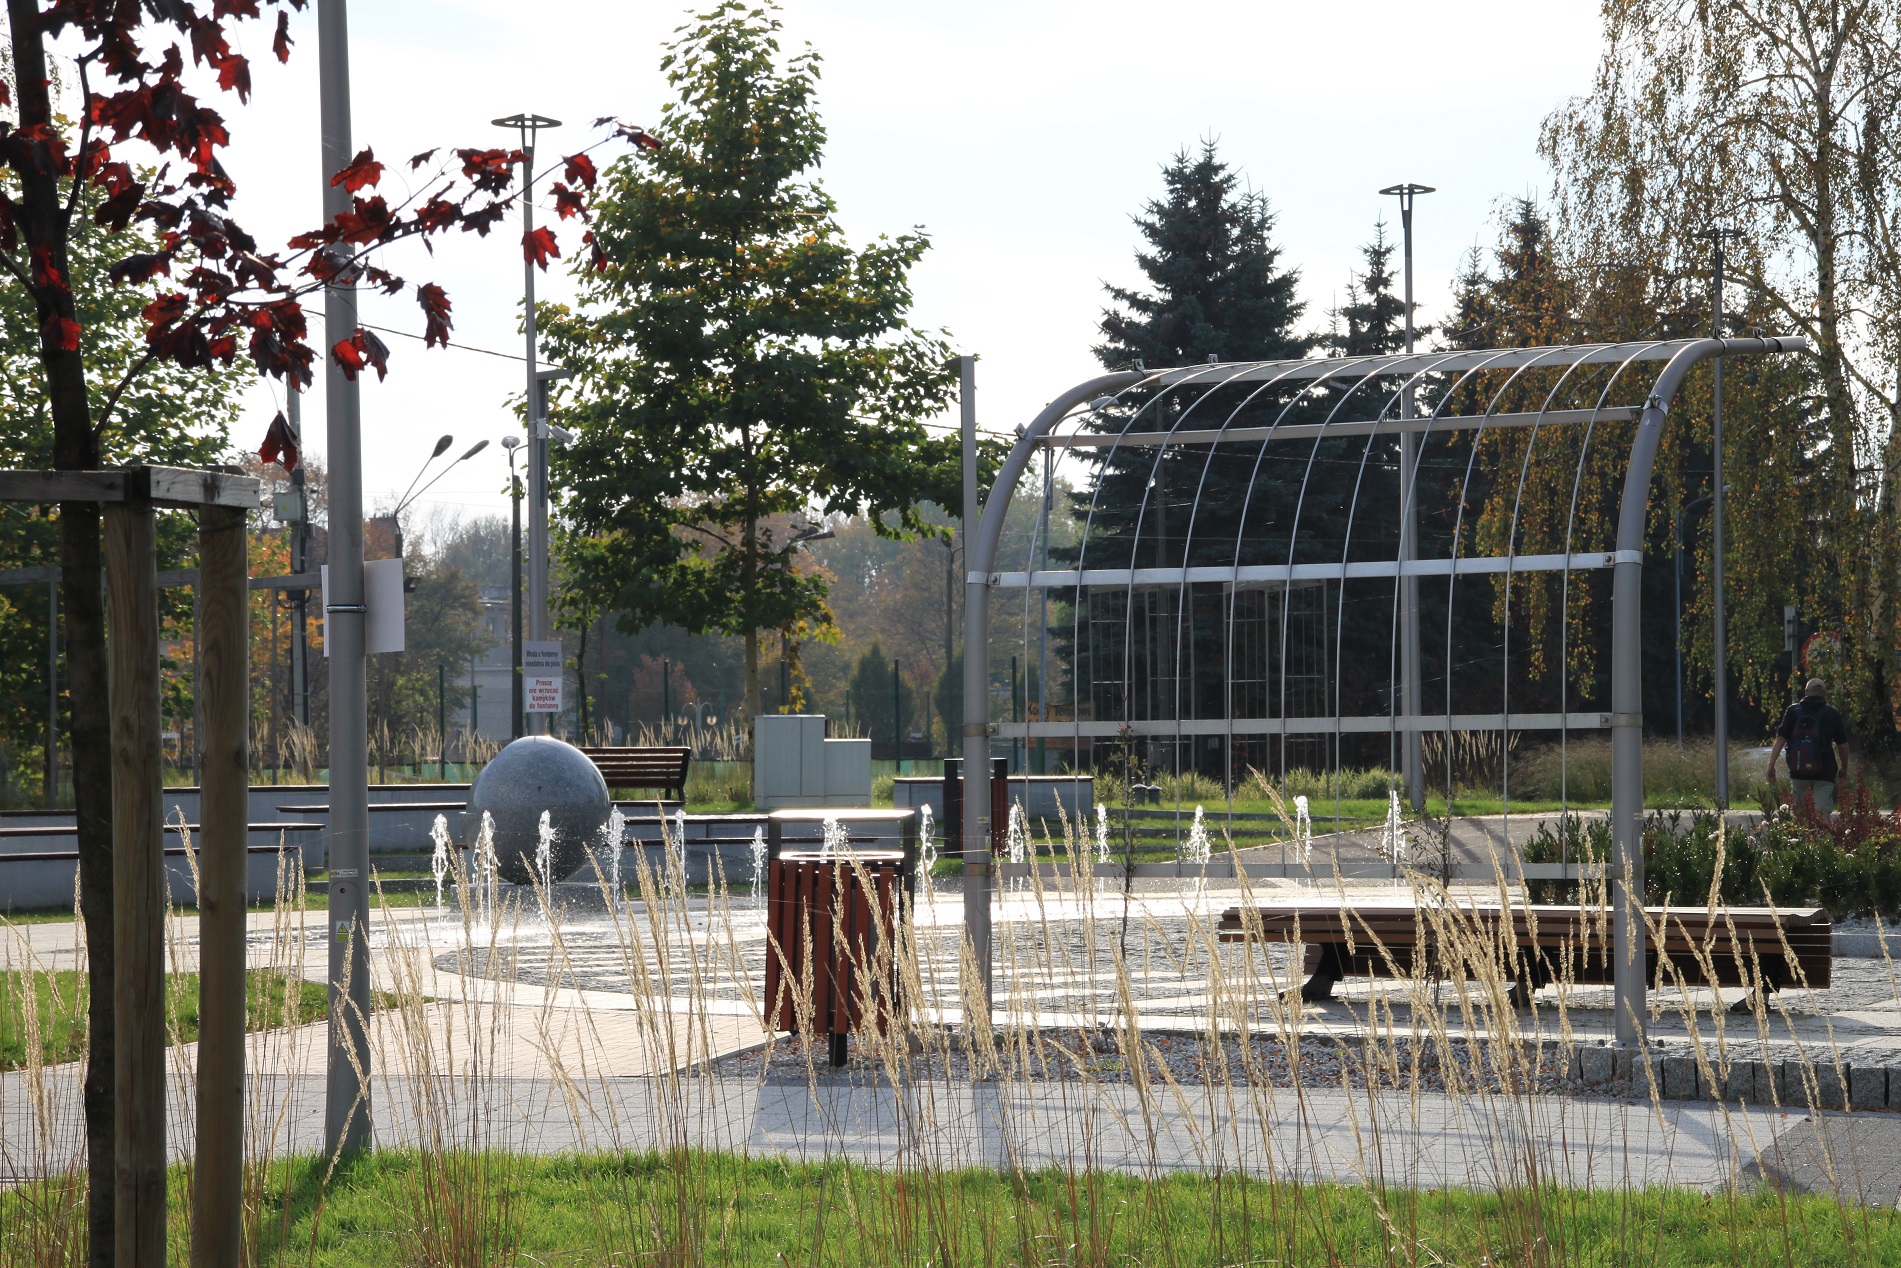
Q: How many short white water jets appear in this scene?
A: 13